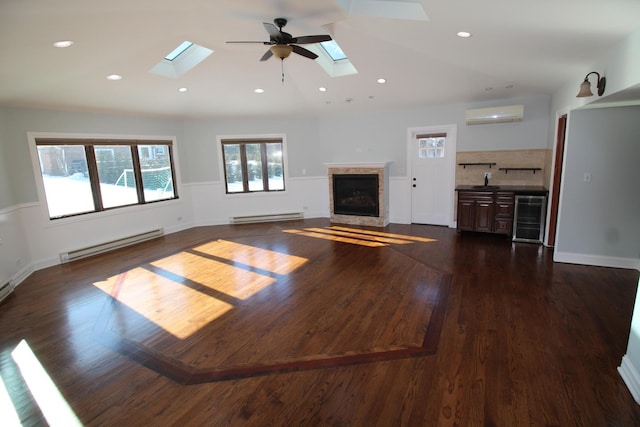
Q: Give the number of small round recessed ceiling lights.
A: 7